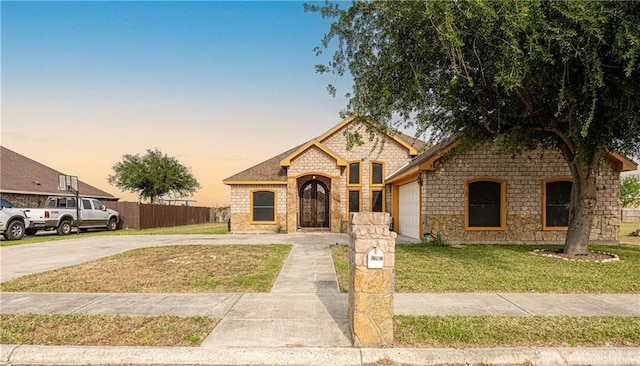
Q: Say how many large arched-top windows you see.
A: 3